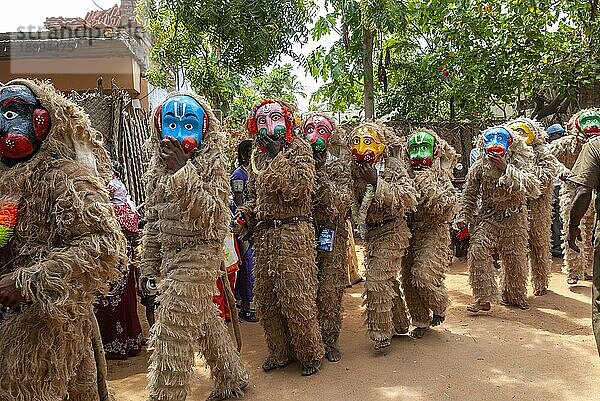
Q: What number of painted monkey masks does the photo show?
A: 9